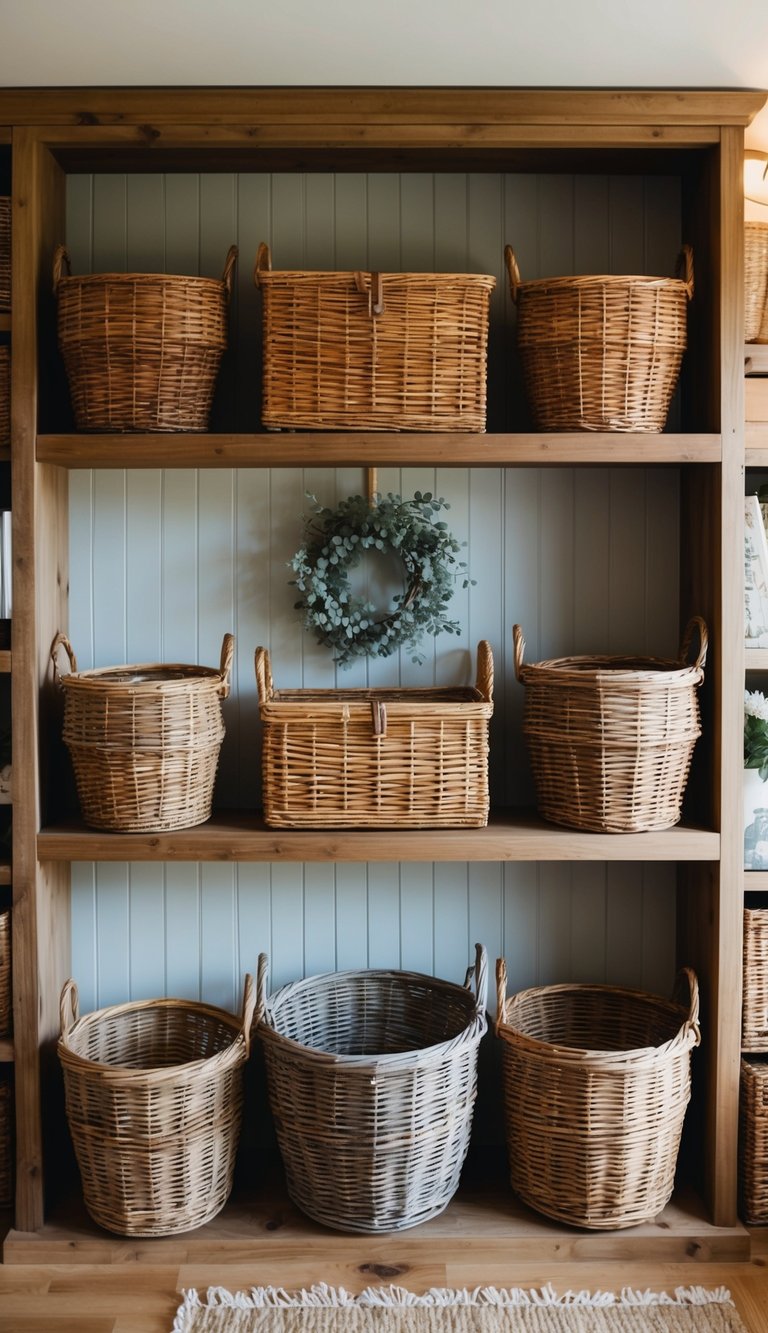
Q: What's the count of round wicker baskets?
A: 7